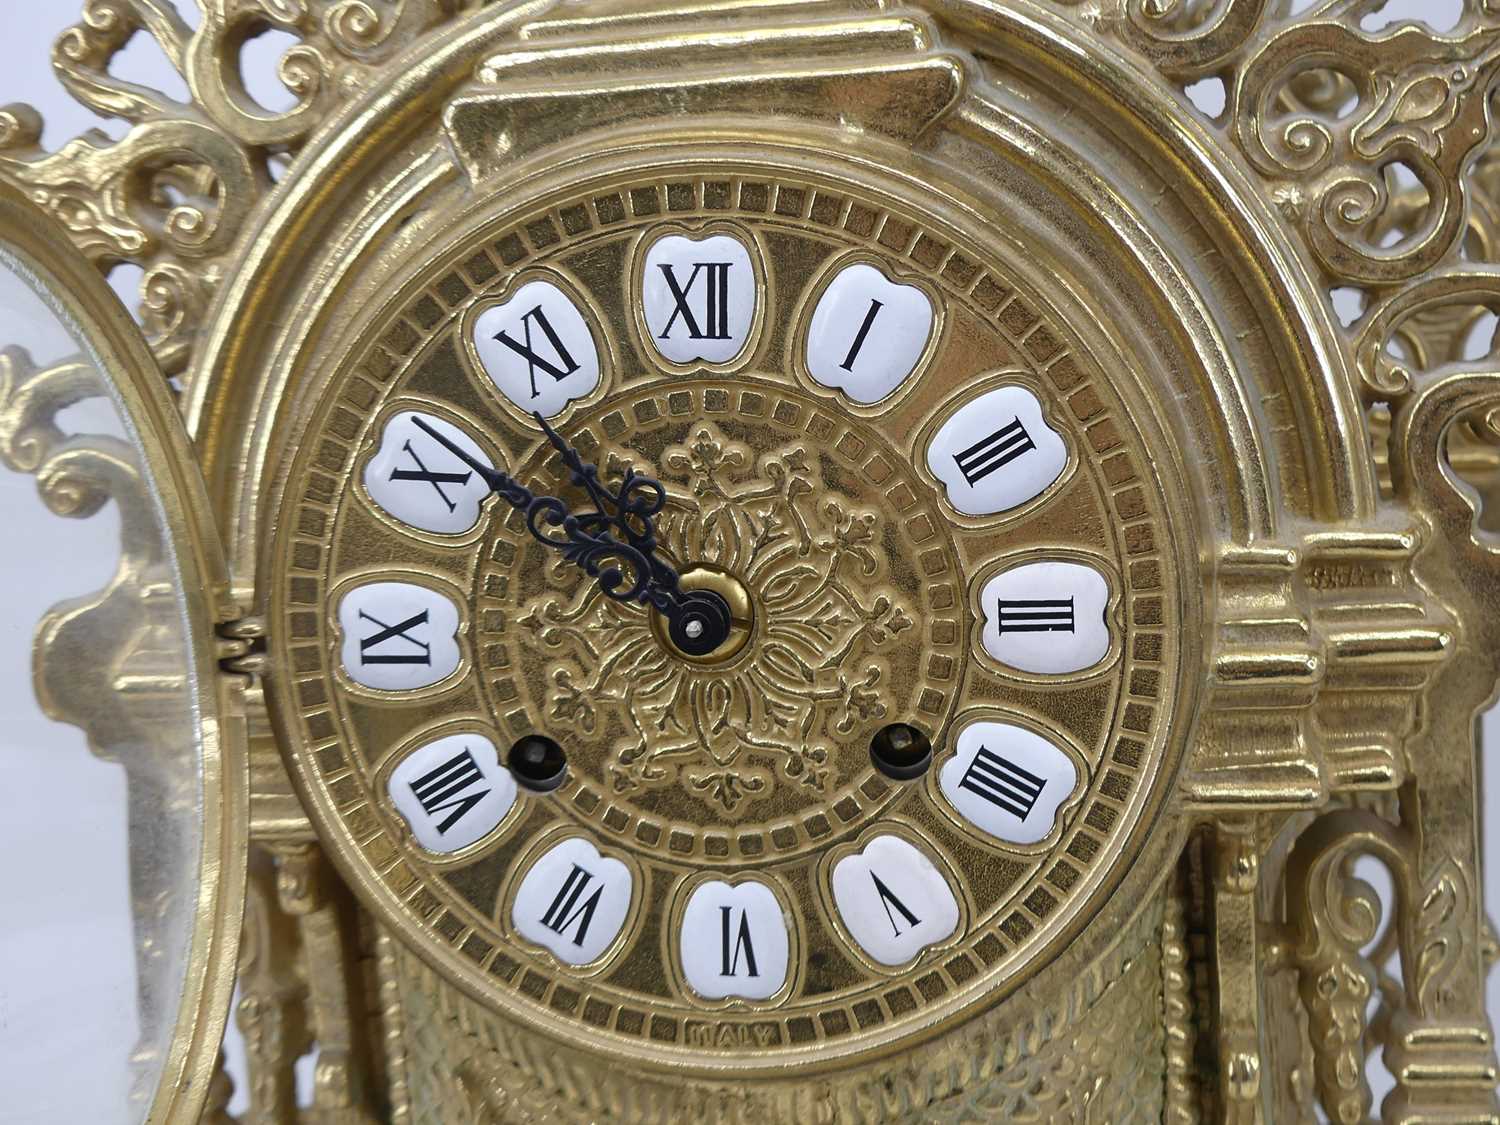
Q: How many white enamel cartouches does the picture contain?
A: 12